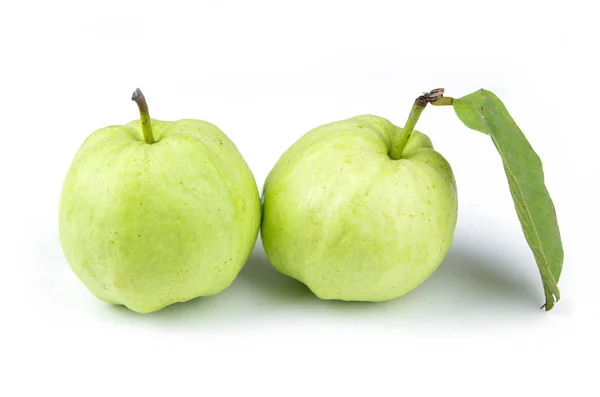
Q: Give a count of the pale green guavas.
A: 2